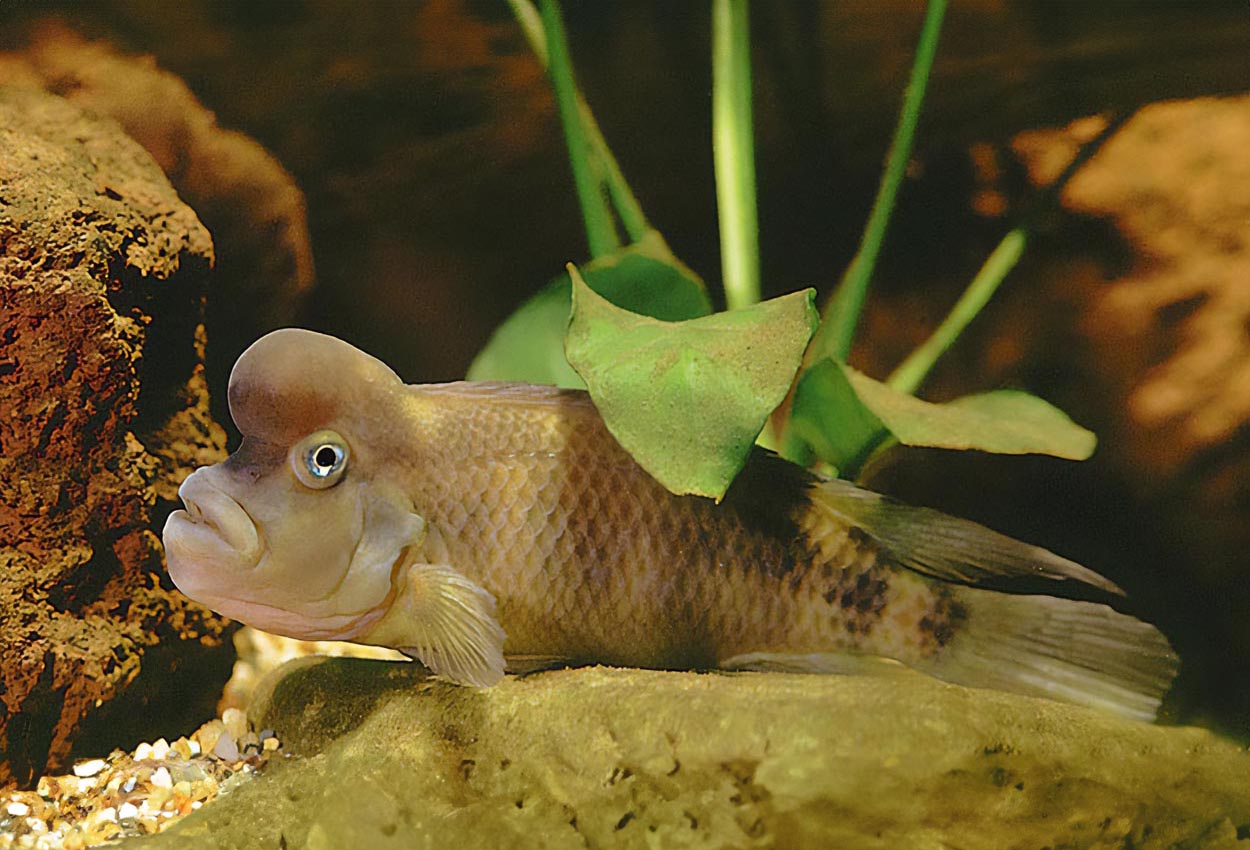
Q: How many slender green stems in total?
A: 5